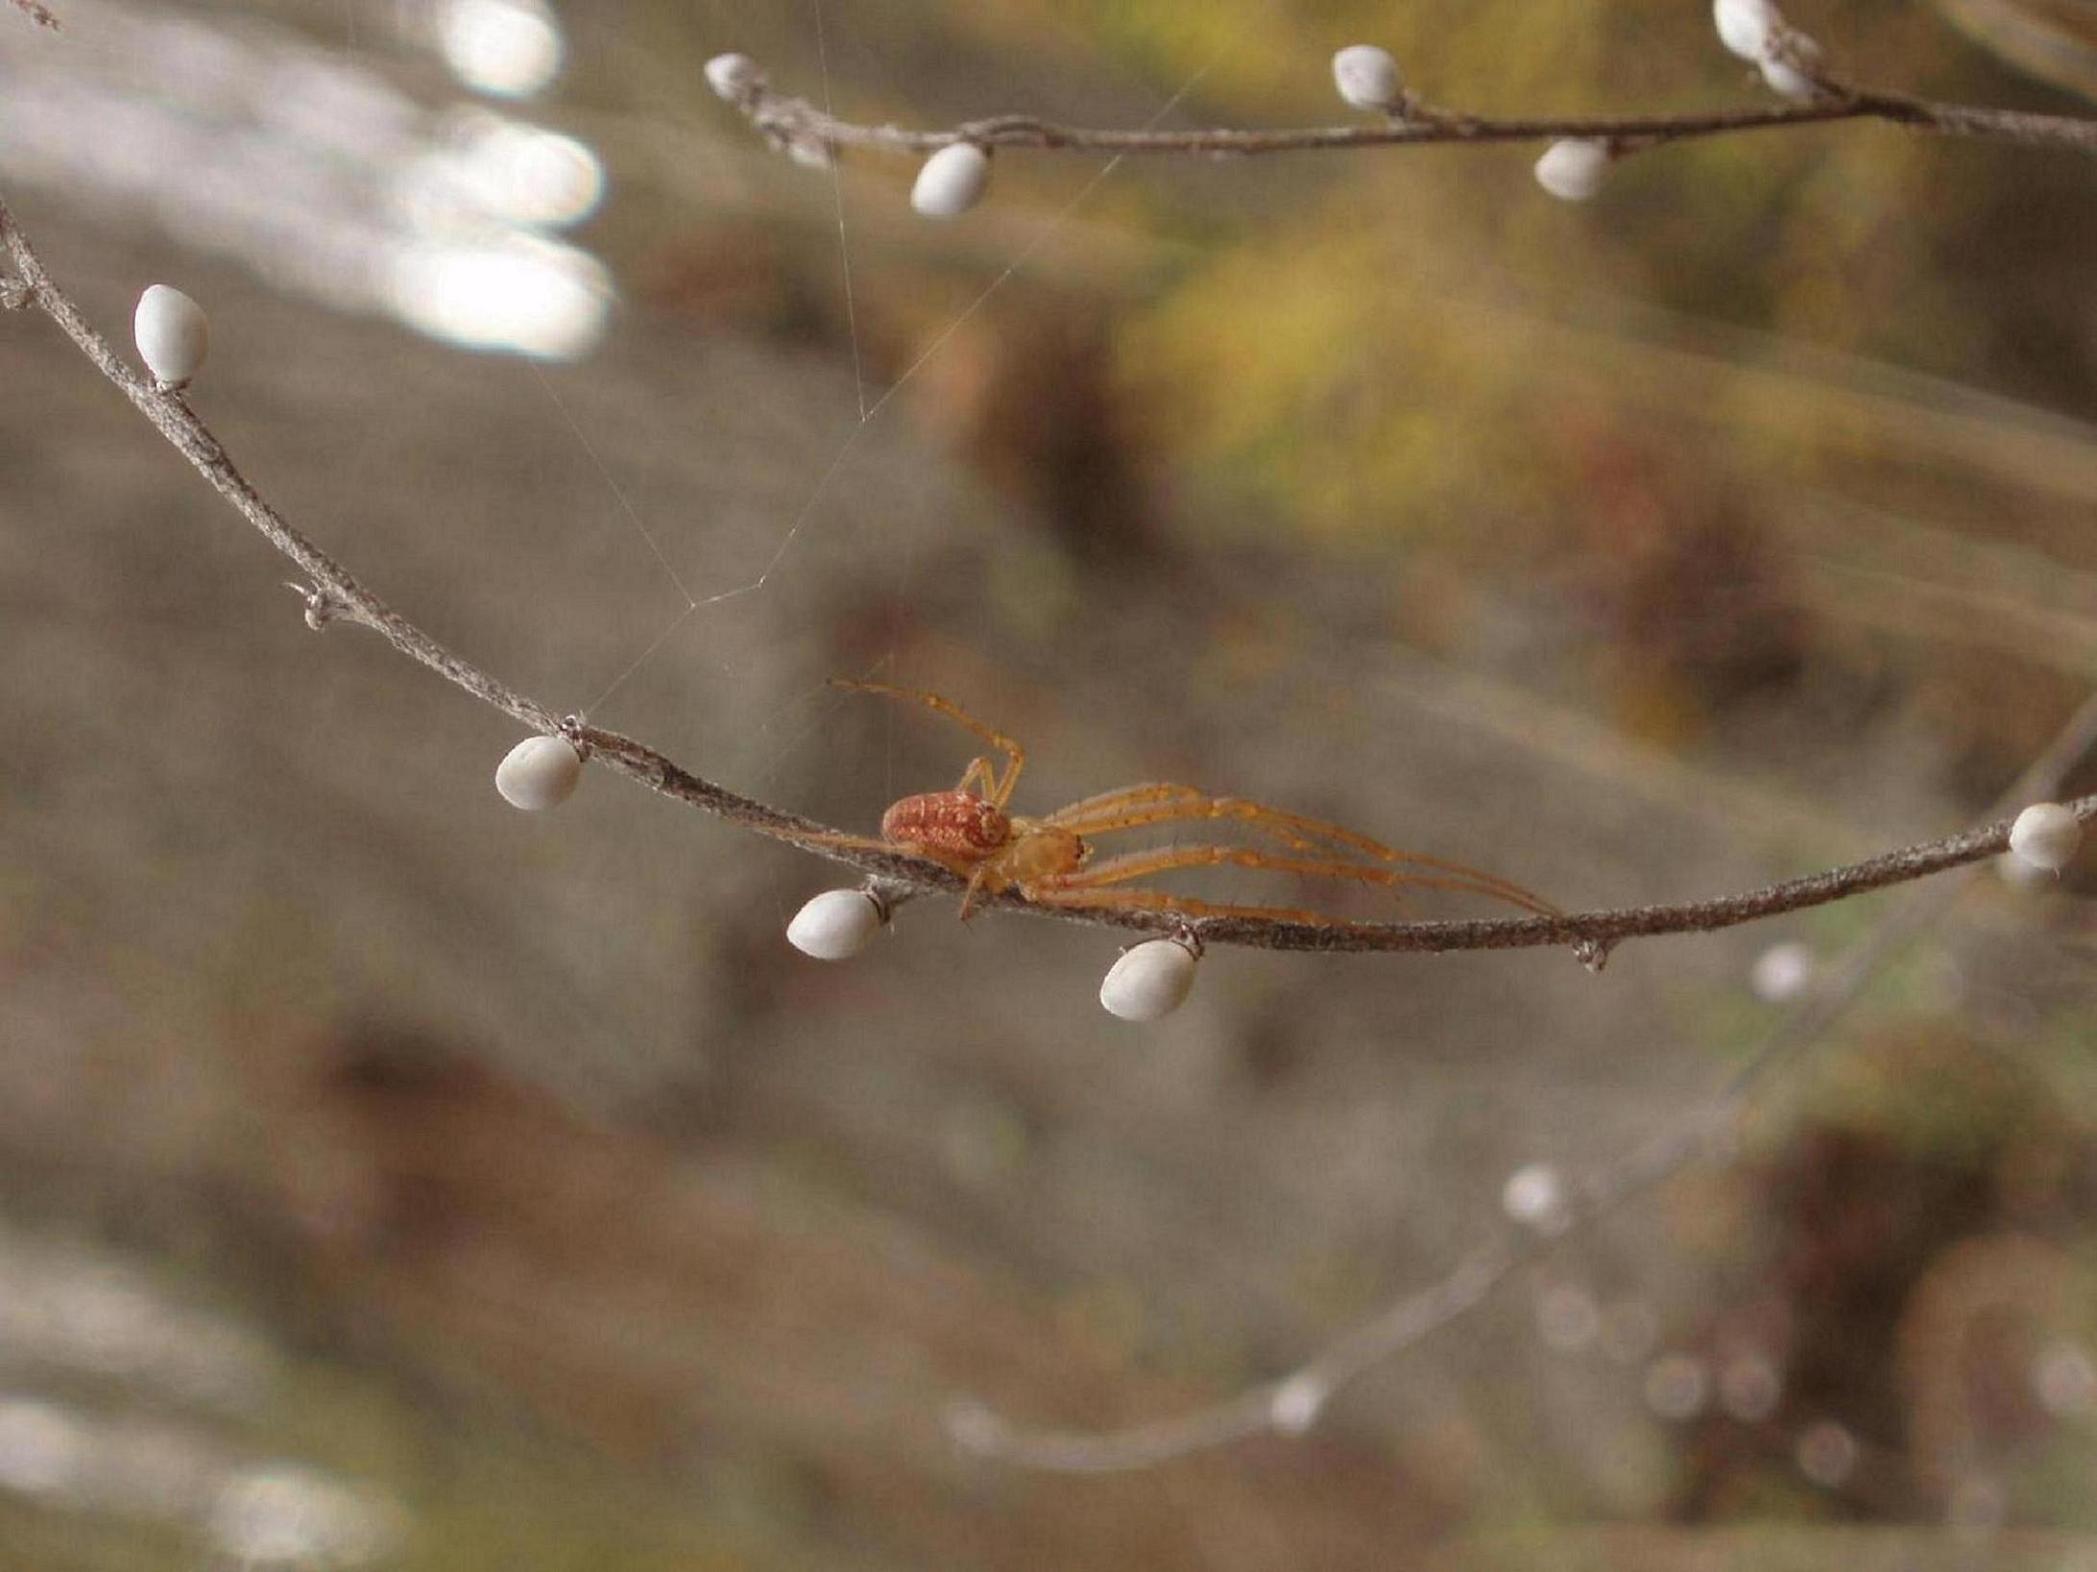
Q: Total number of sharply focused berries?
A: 5